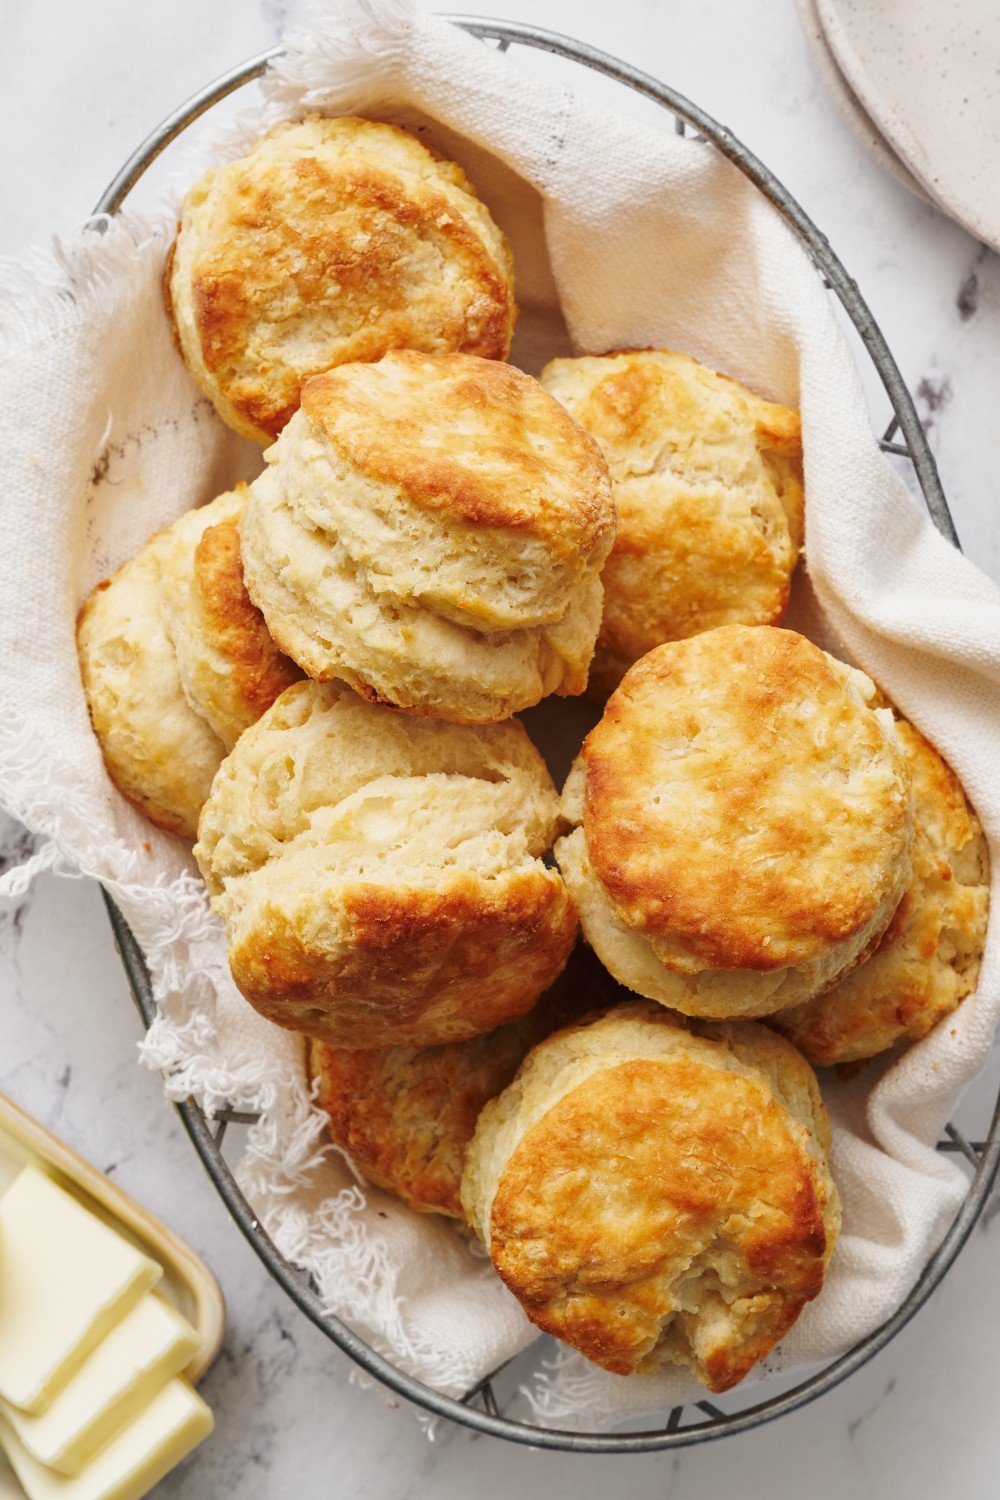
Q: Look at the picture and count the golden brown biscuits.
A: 9